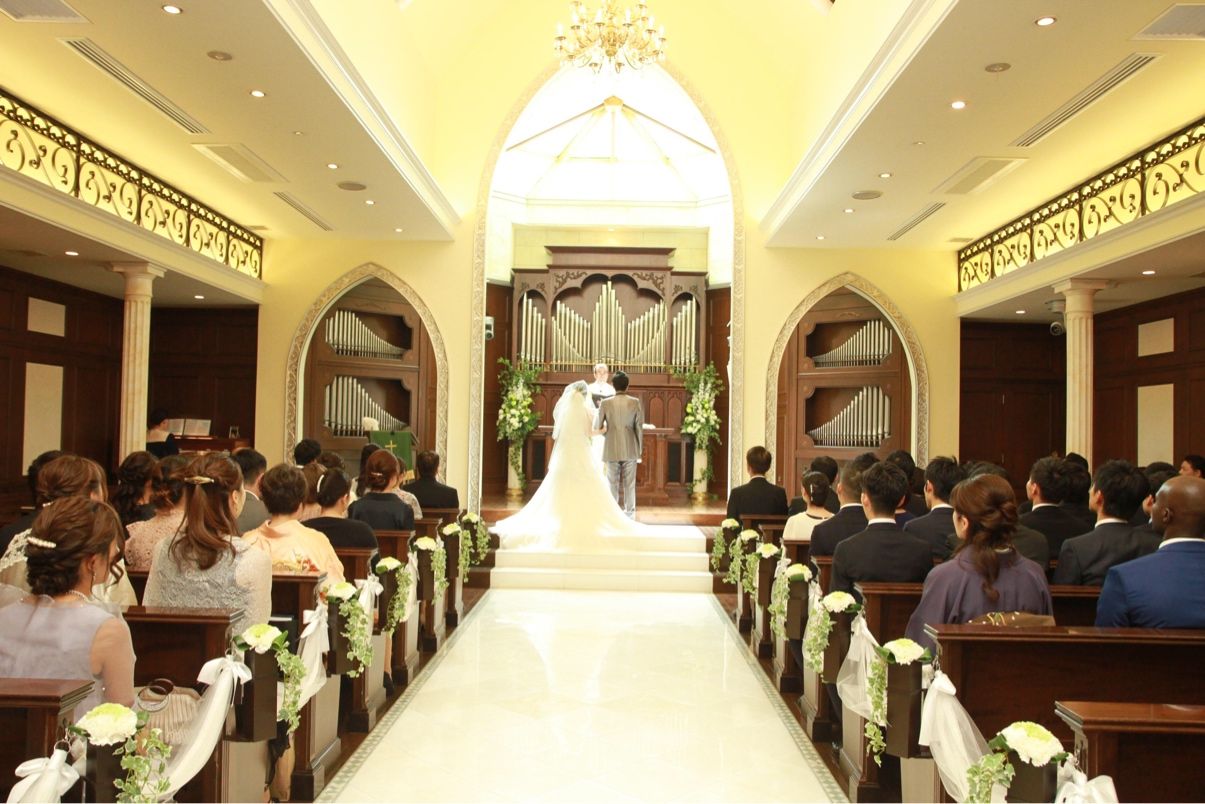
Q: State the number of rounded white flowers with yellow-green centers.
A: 14